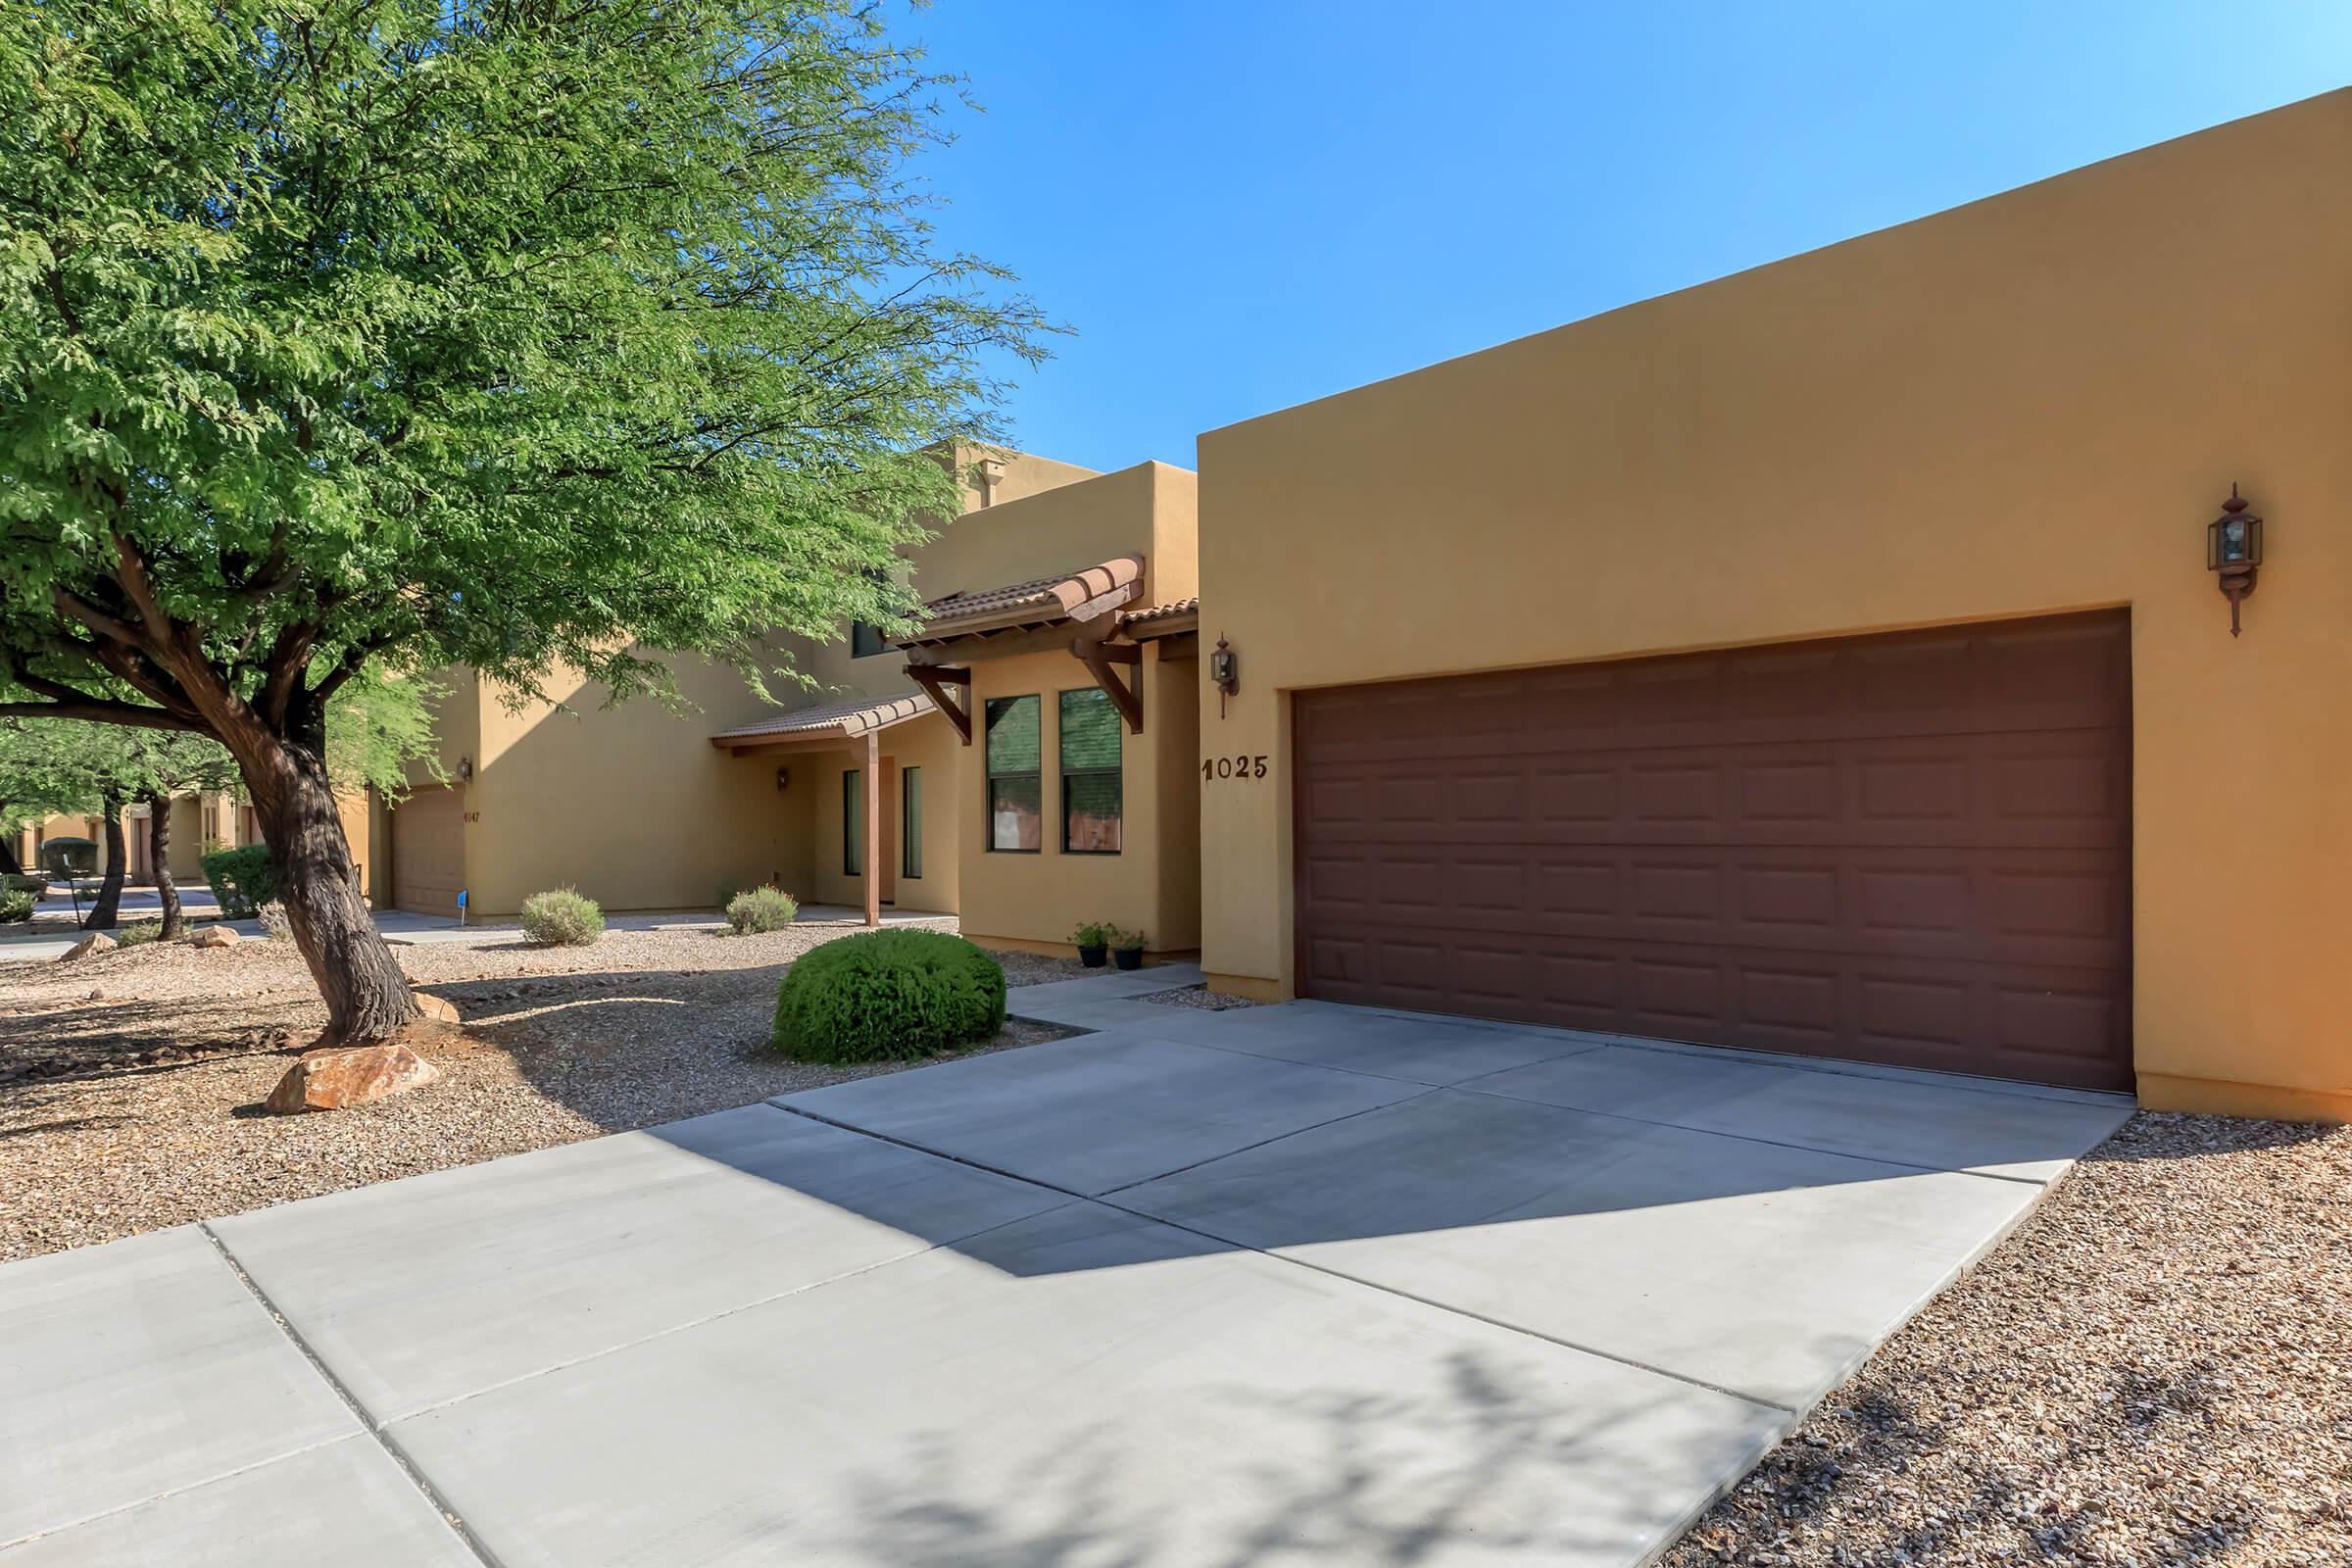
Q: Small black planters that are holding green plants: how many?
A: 2